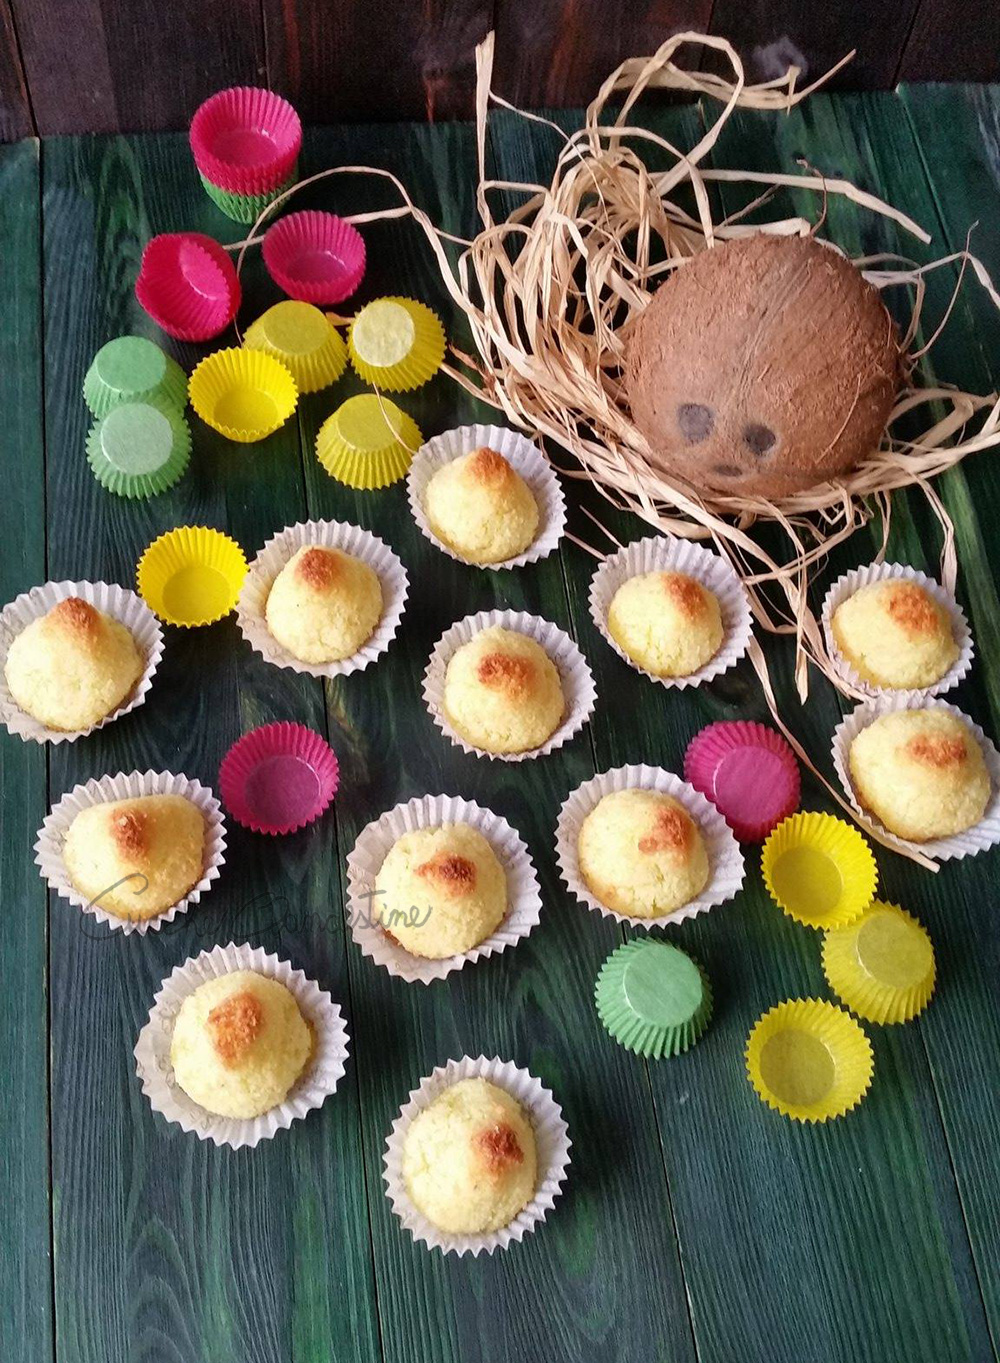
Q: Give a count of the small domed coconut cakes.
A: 12